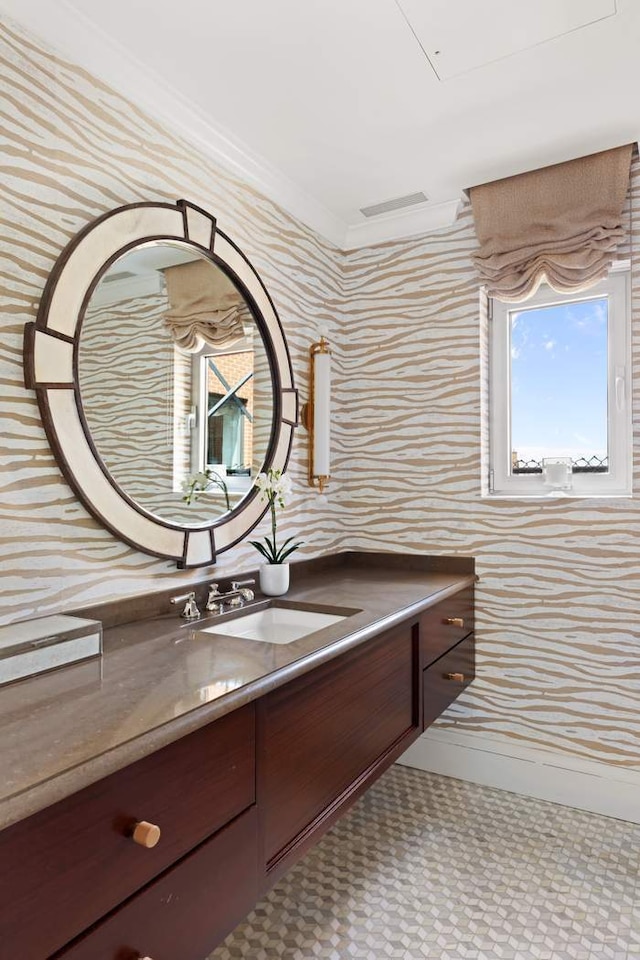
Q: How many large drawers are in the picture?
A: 2